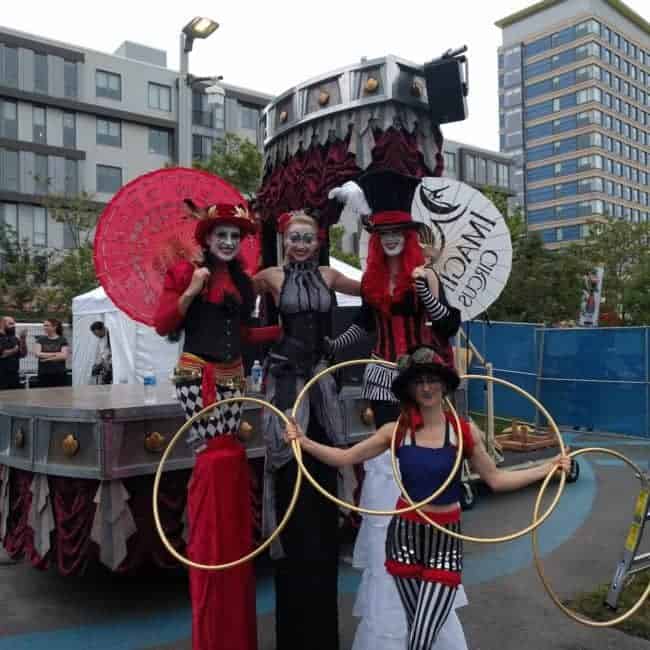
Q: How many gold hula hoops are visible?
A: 4